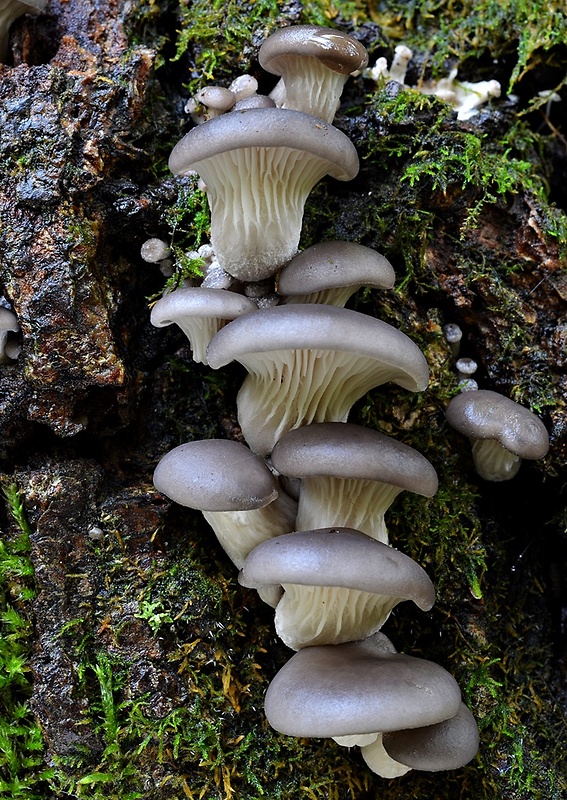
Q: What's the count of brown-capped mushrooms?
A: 11